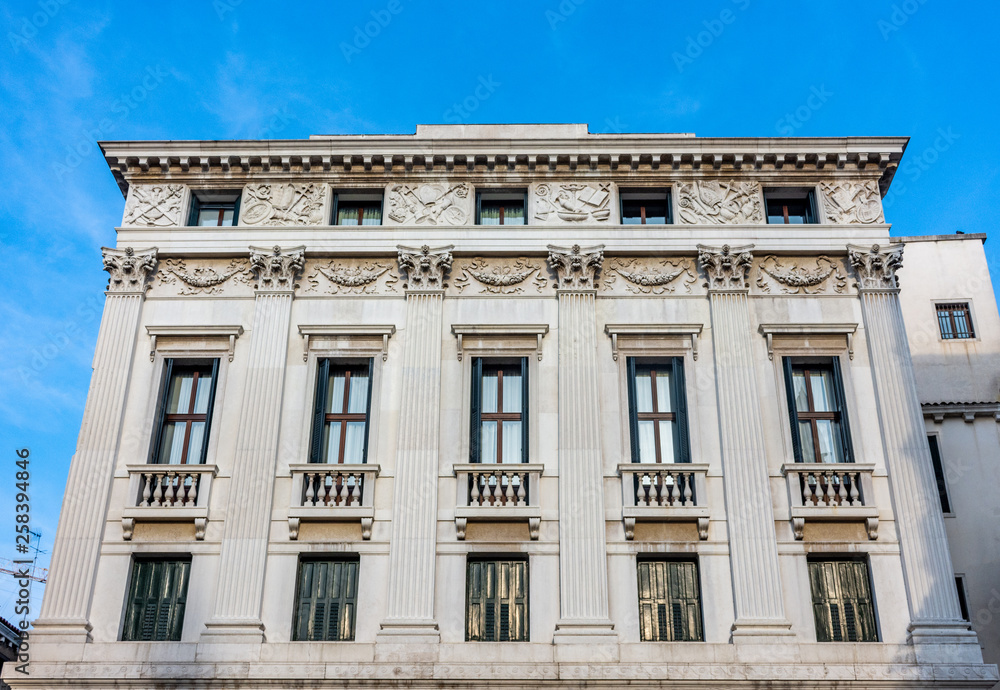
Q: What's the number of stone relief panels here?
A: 11